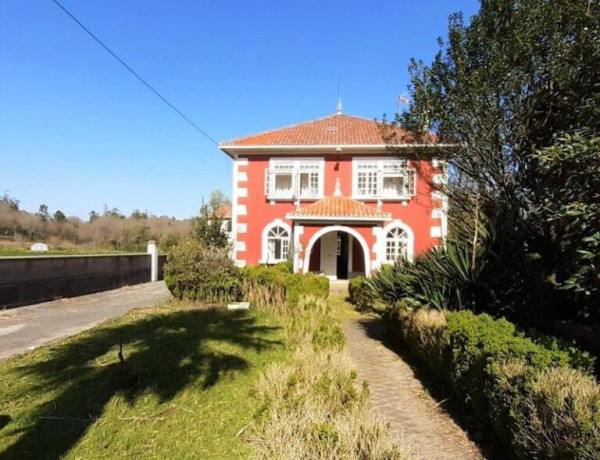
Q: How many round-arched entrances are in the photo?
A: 1